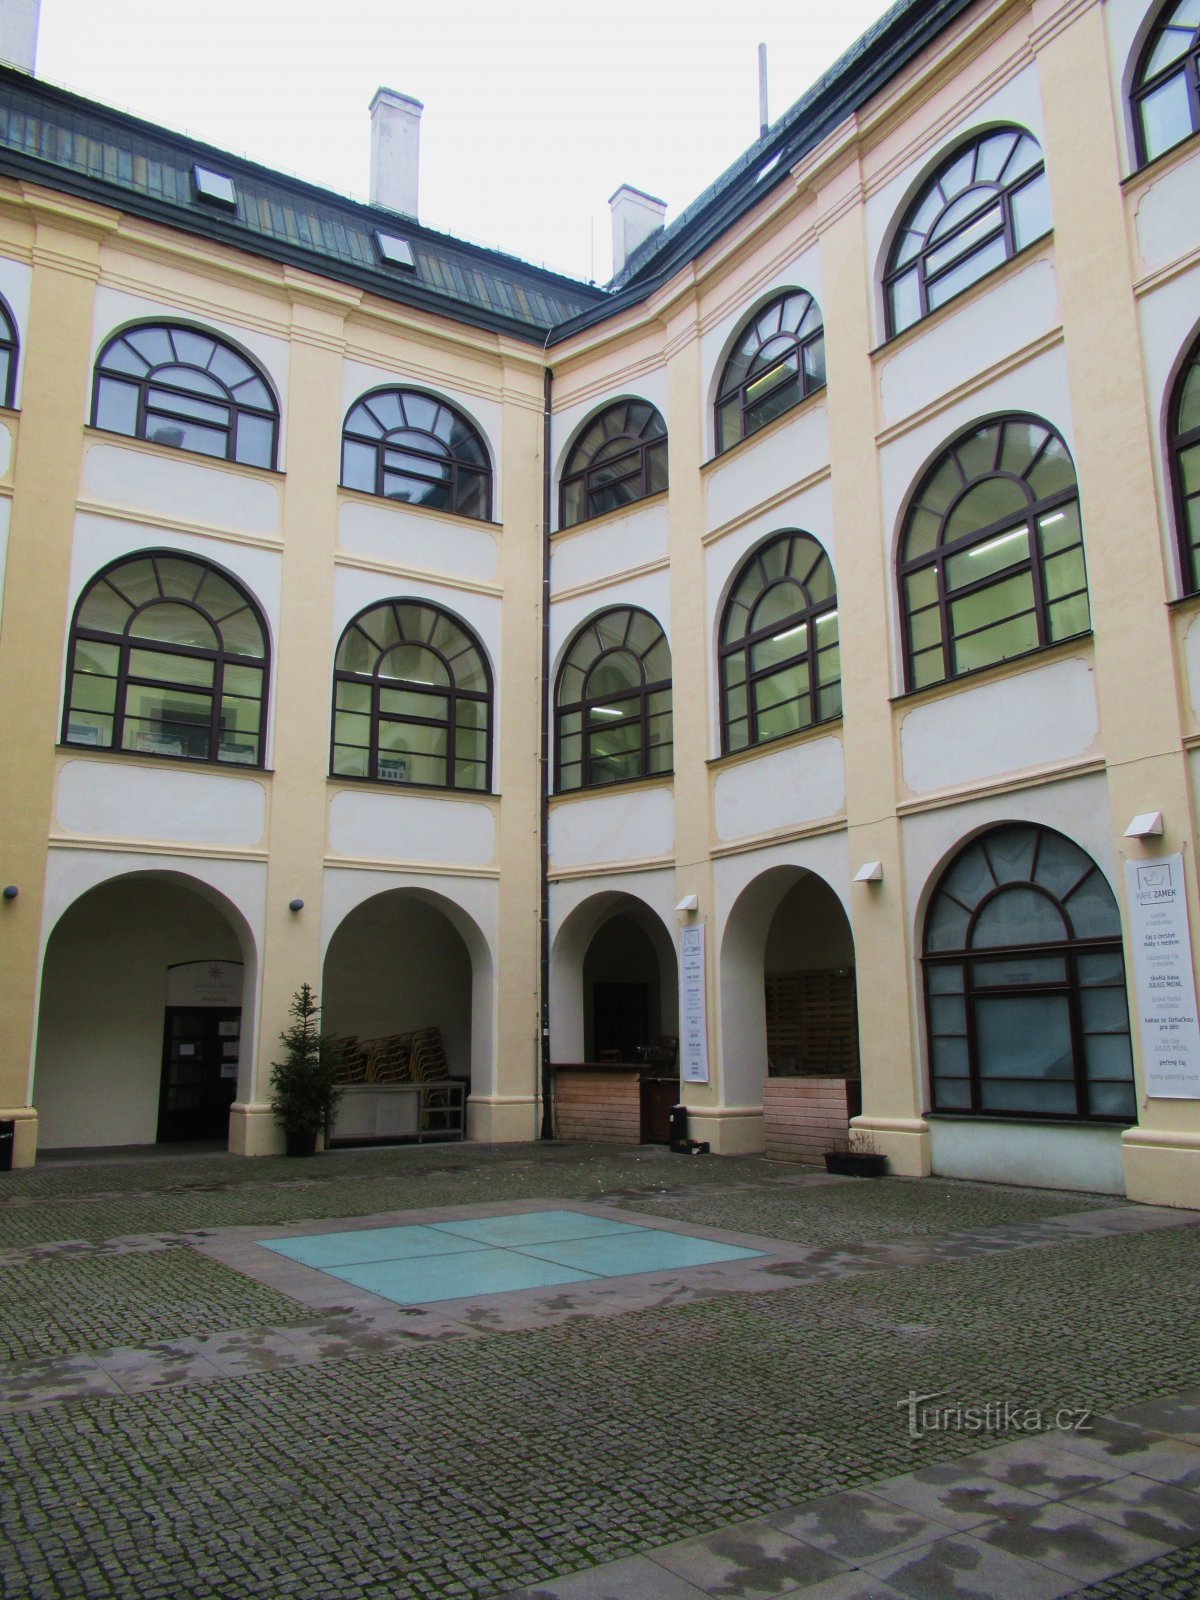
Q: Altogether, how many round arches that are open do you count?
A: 4